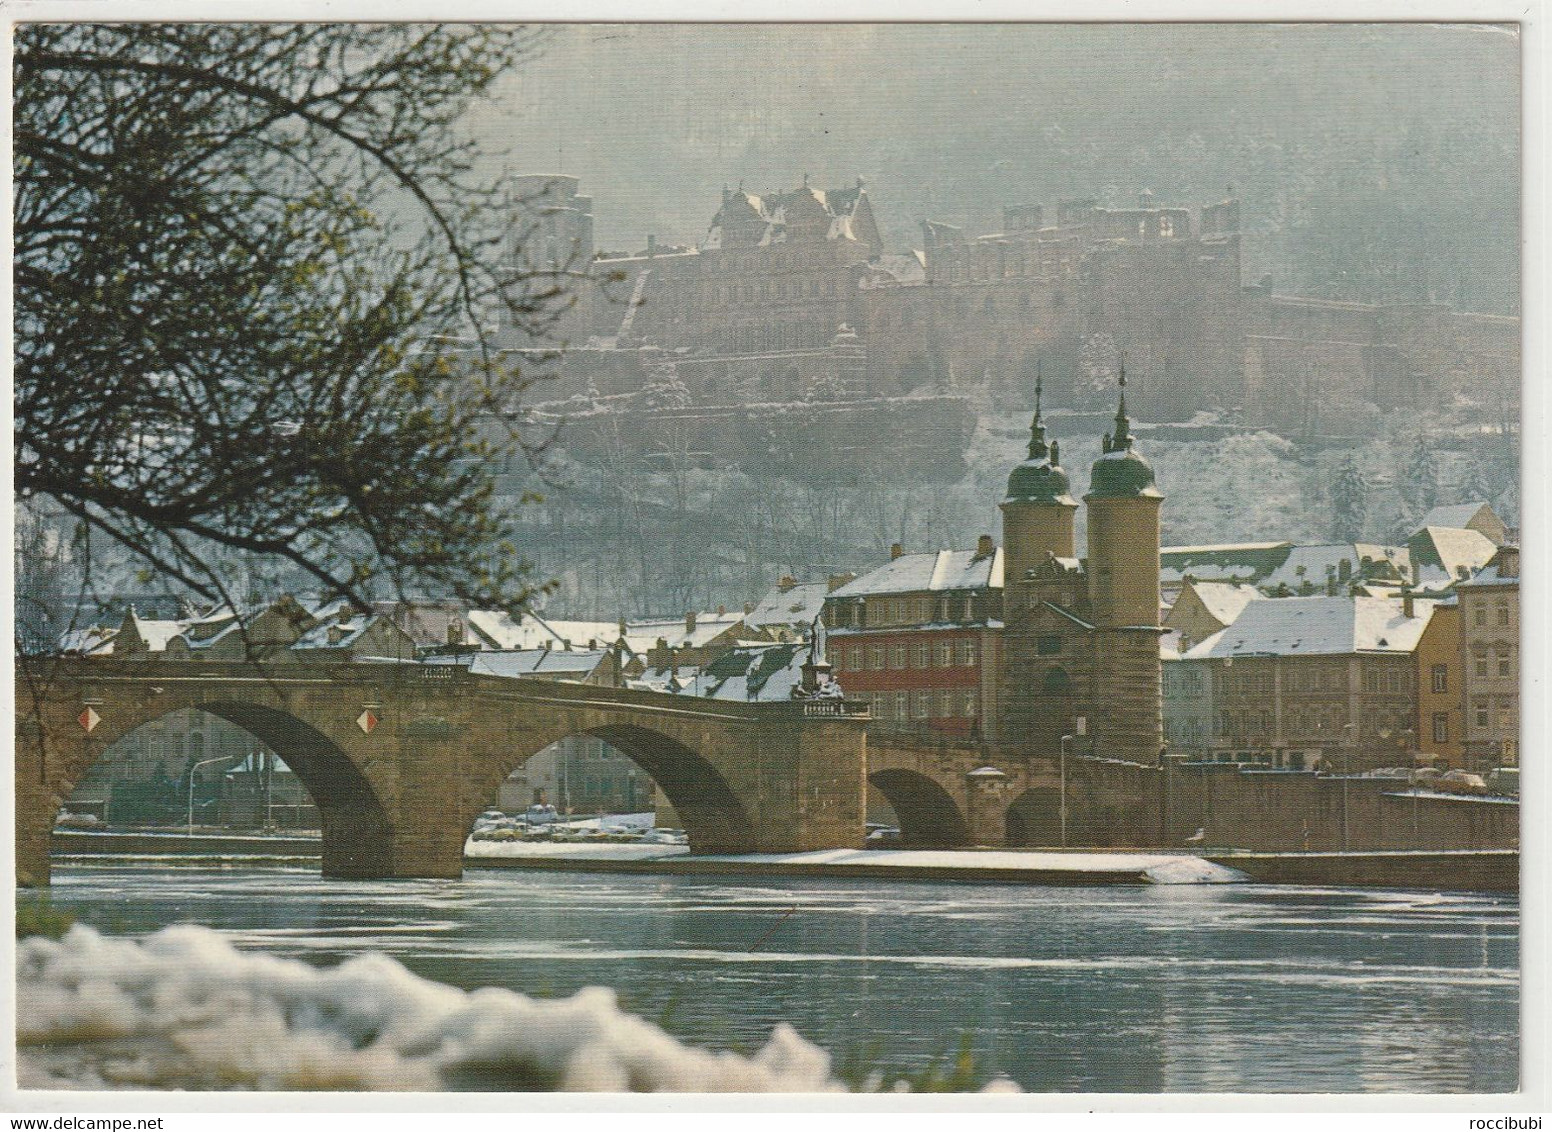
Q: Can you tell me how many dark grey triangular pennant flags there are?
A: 0